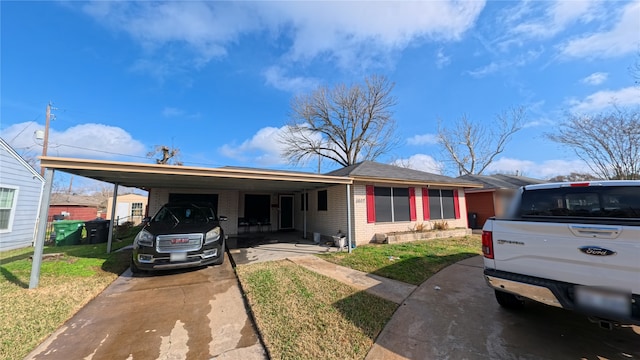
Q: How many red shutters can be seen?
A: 4